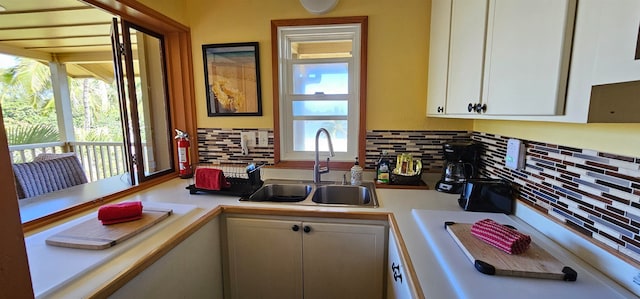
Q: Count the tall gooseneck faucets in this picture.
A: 1